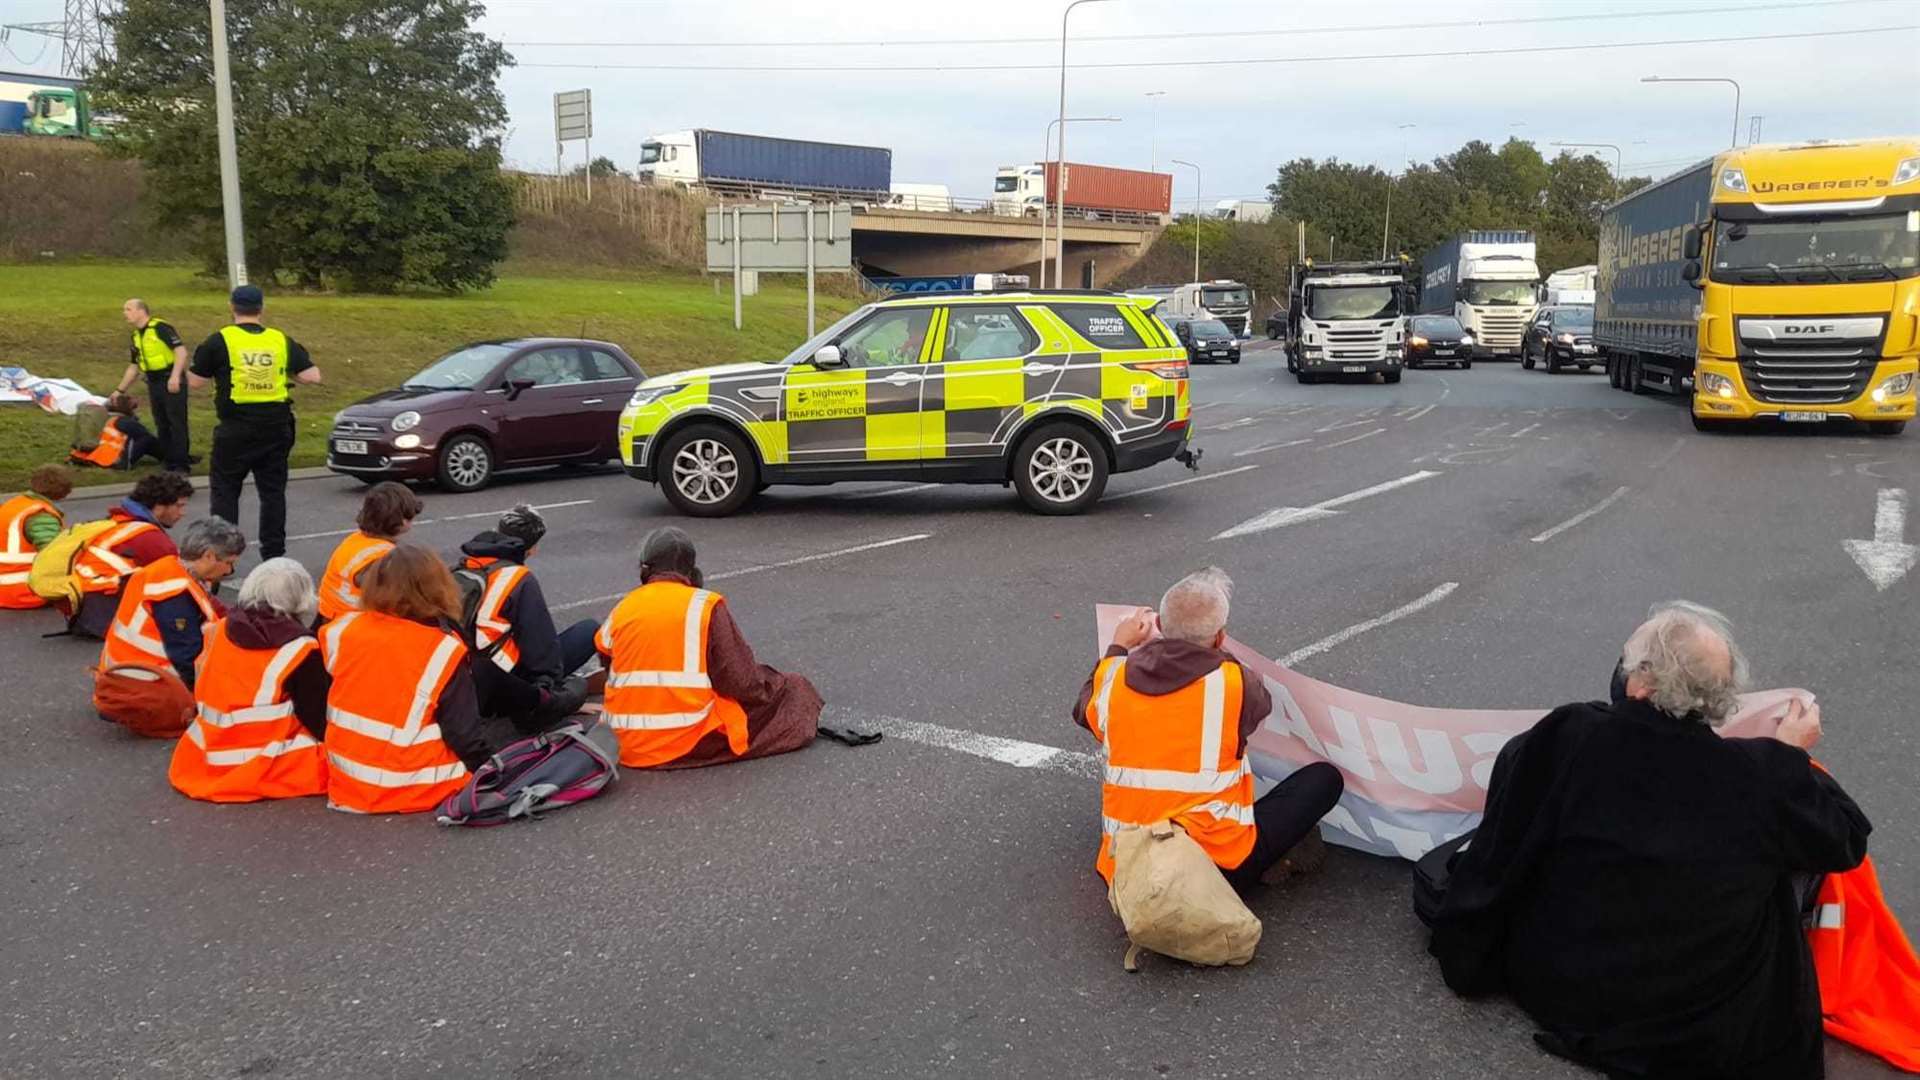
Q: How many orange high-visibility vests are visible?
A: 11